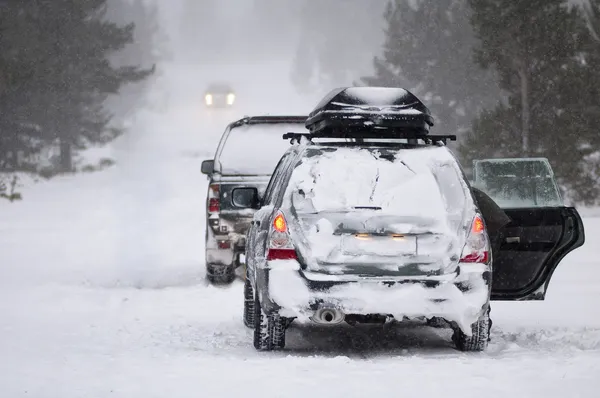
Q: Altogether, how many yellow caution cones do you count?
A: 0